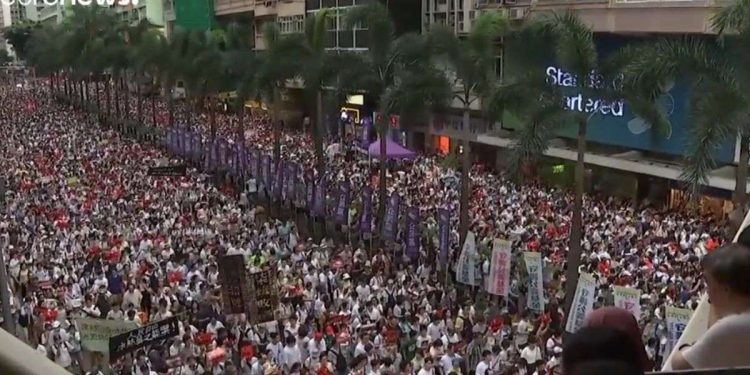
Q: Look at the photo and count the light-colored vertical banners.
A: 6